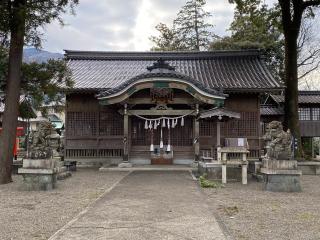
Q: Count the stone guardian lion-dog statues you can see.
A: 2